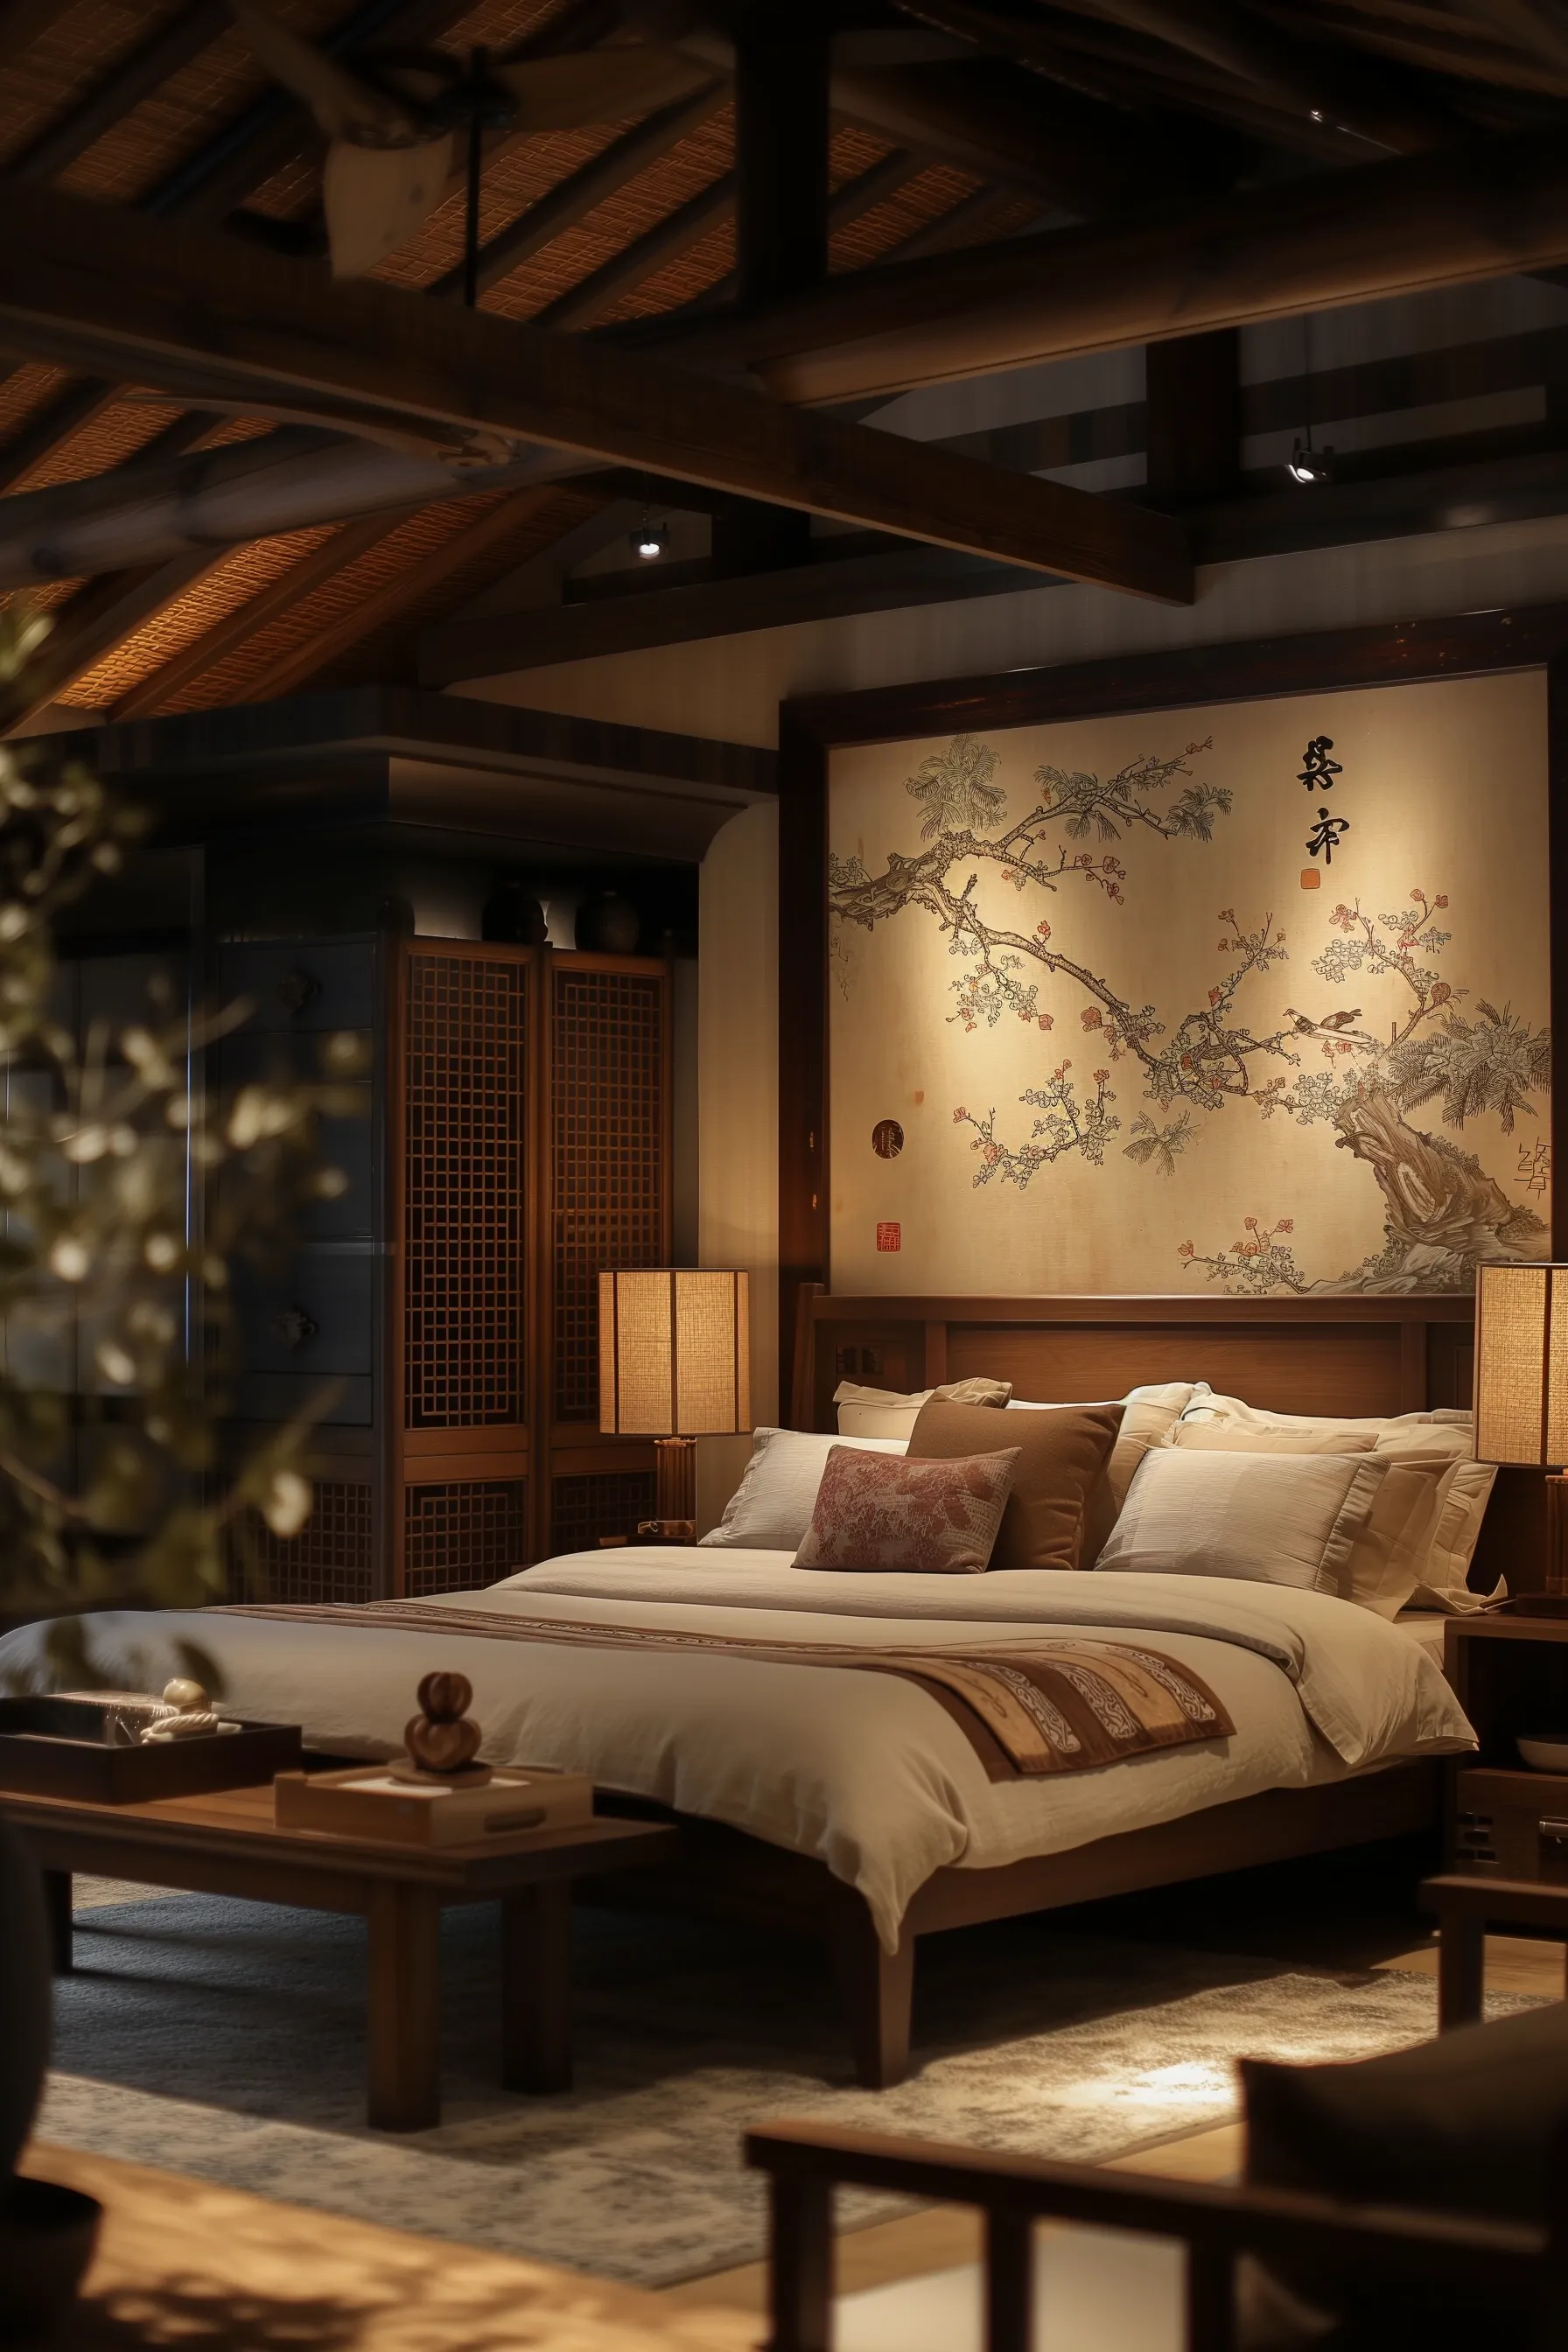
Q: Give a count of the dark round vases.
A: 2